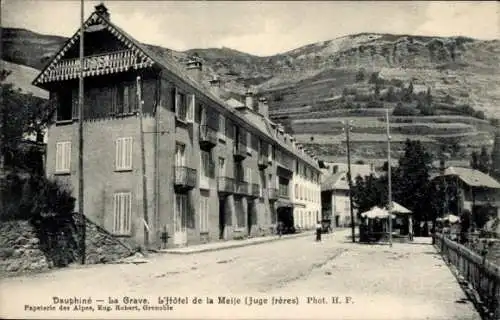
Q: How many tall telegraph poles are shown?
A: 4